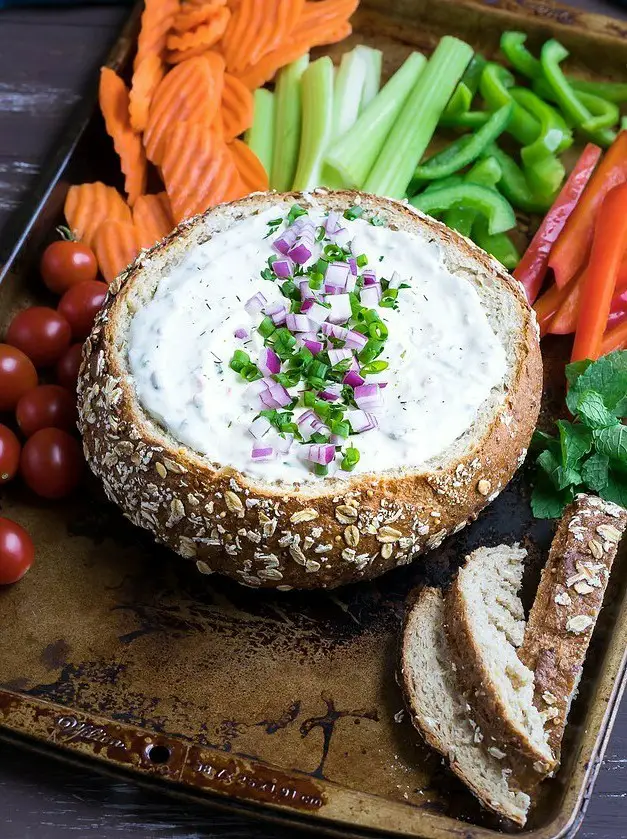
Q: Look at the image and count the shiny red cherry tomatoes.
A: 9